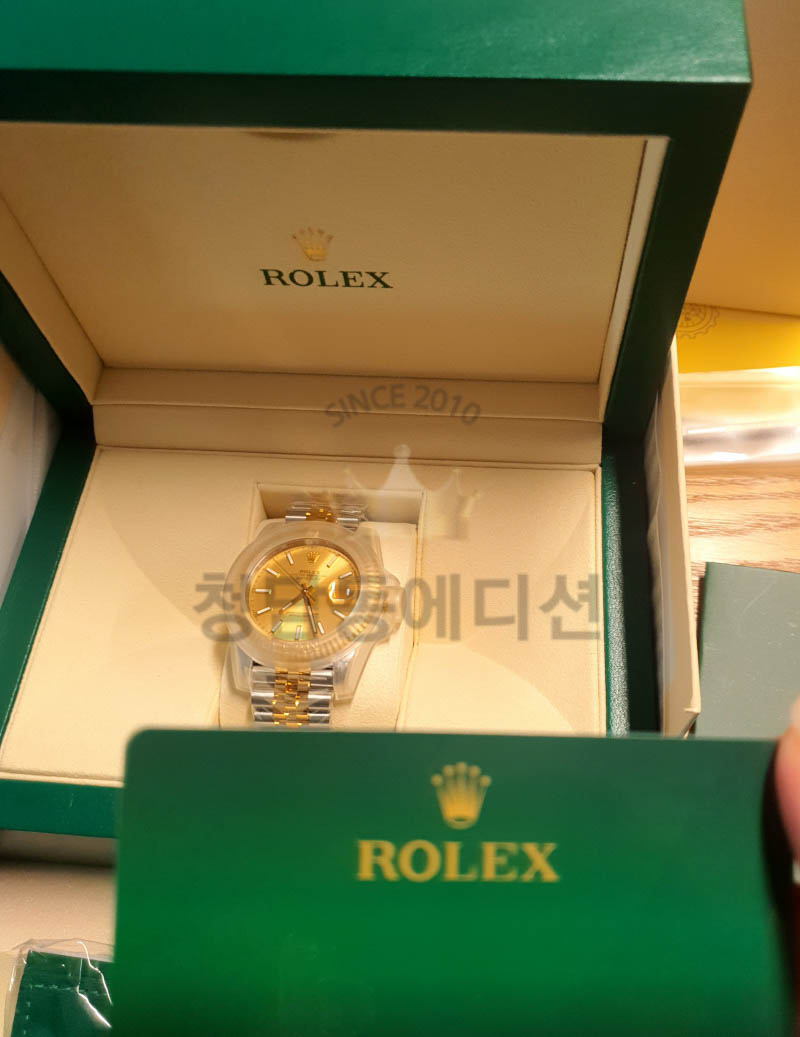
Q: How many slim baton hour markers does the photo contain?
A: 10